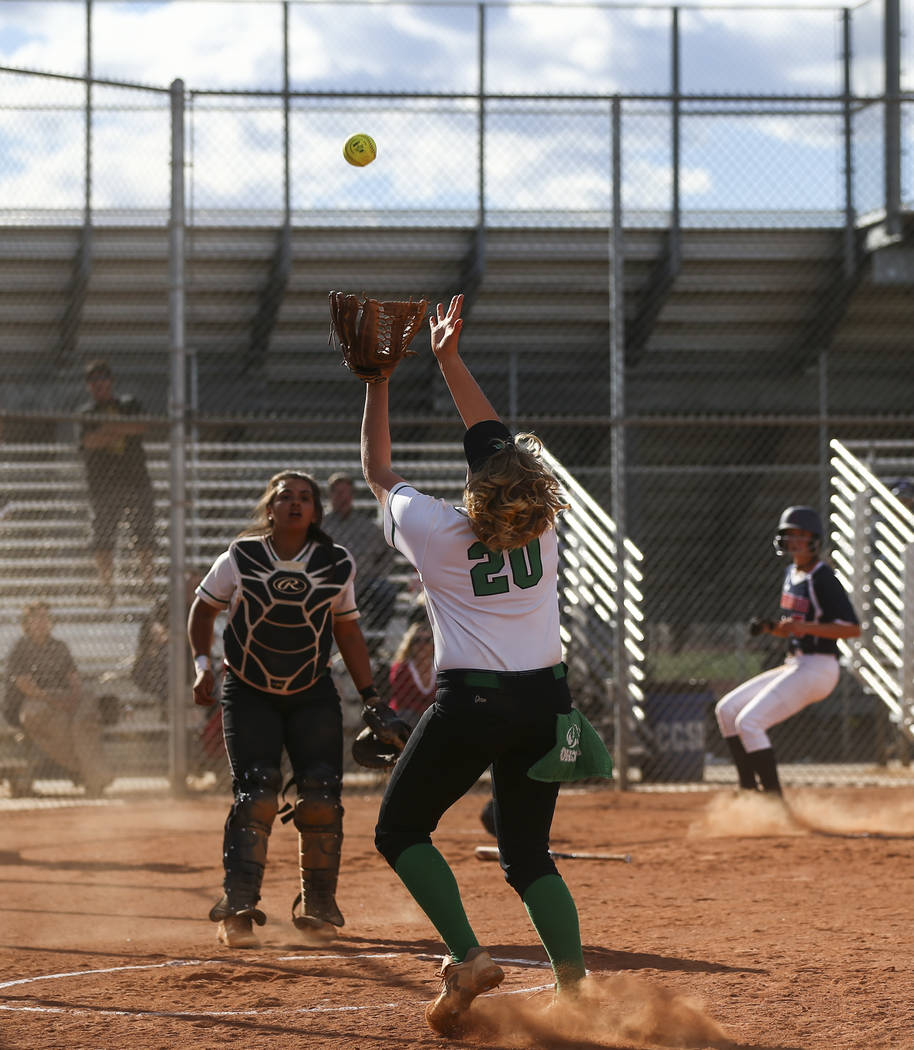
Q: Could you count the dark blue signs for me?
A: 1